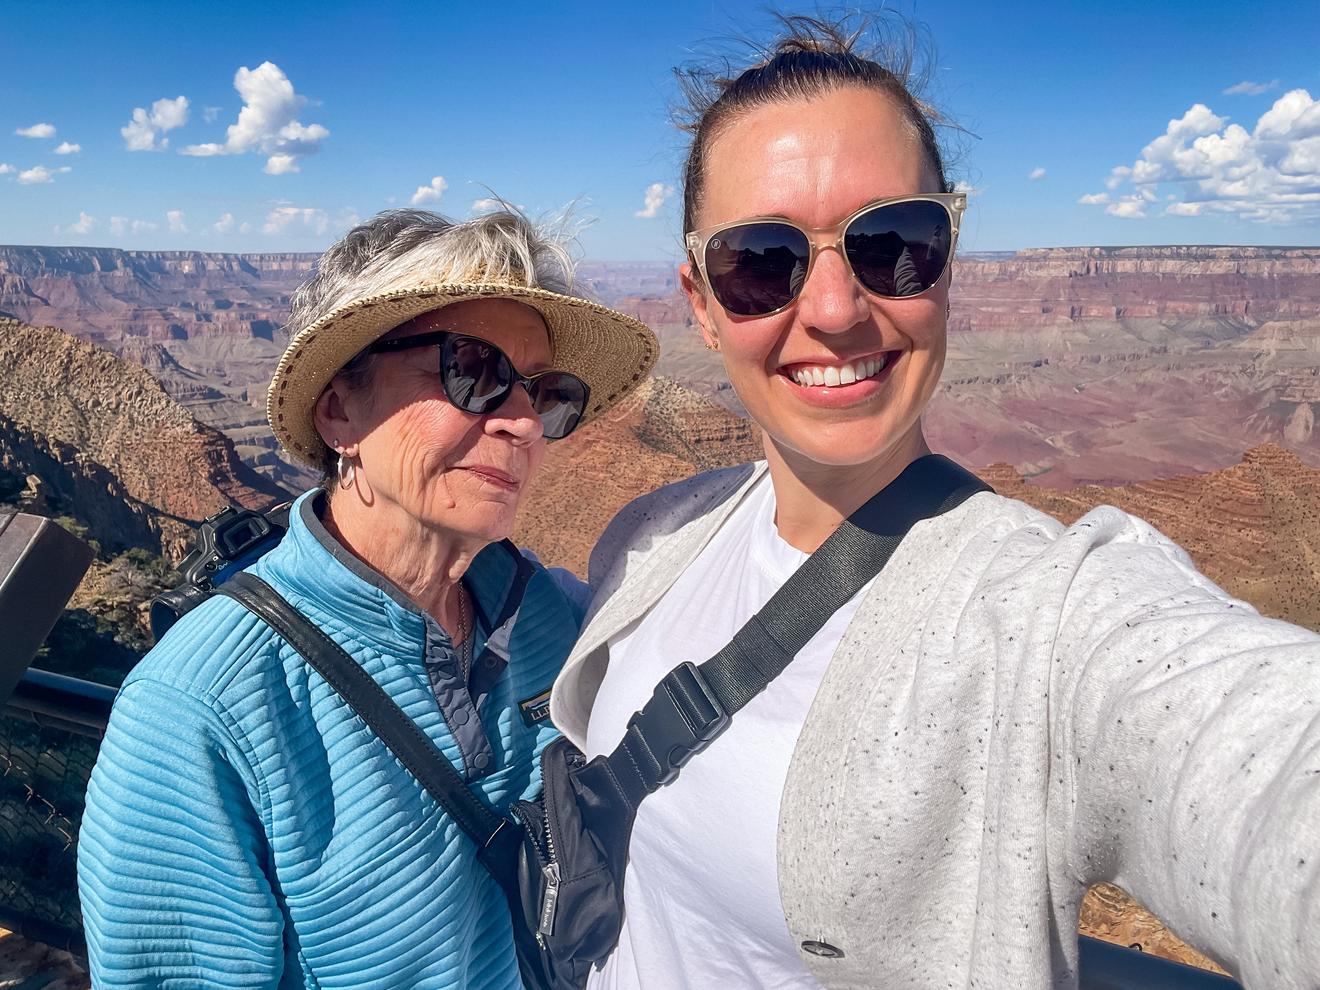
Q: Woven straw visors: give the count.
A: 1